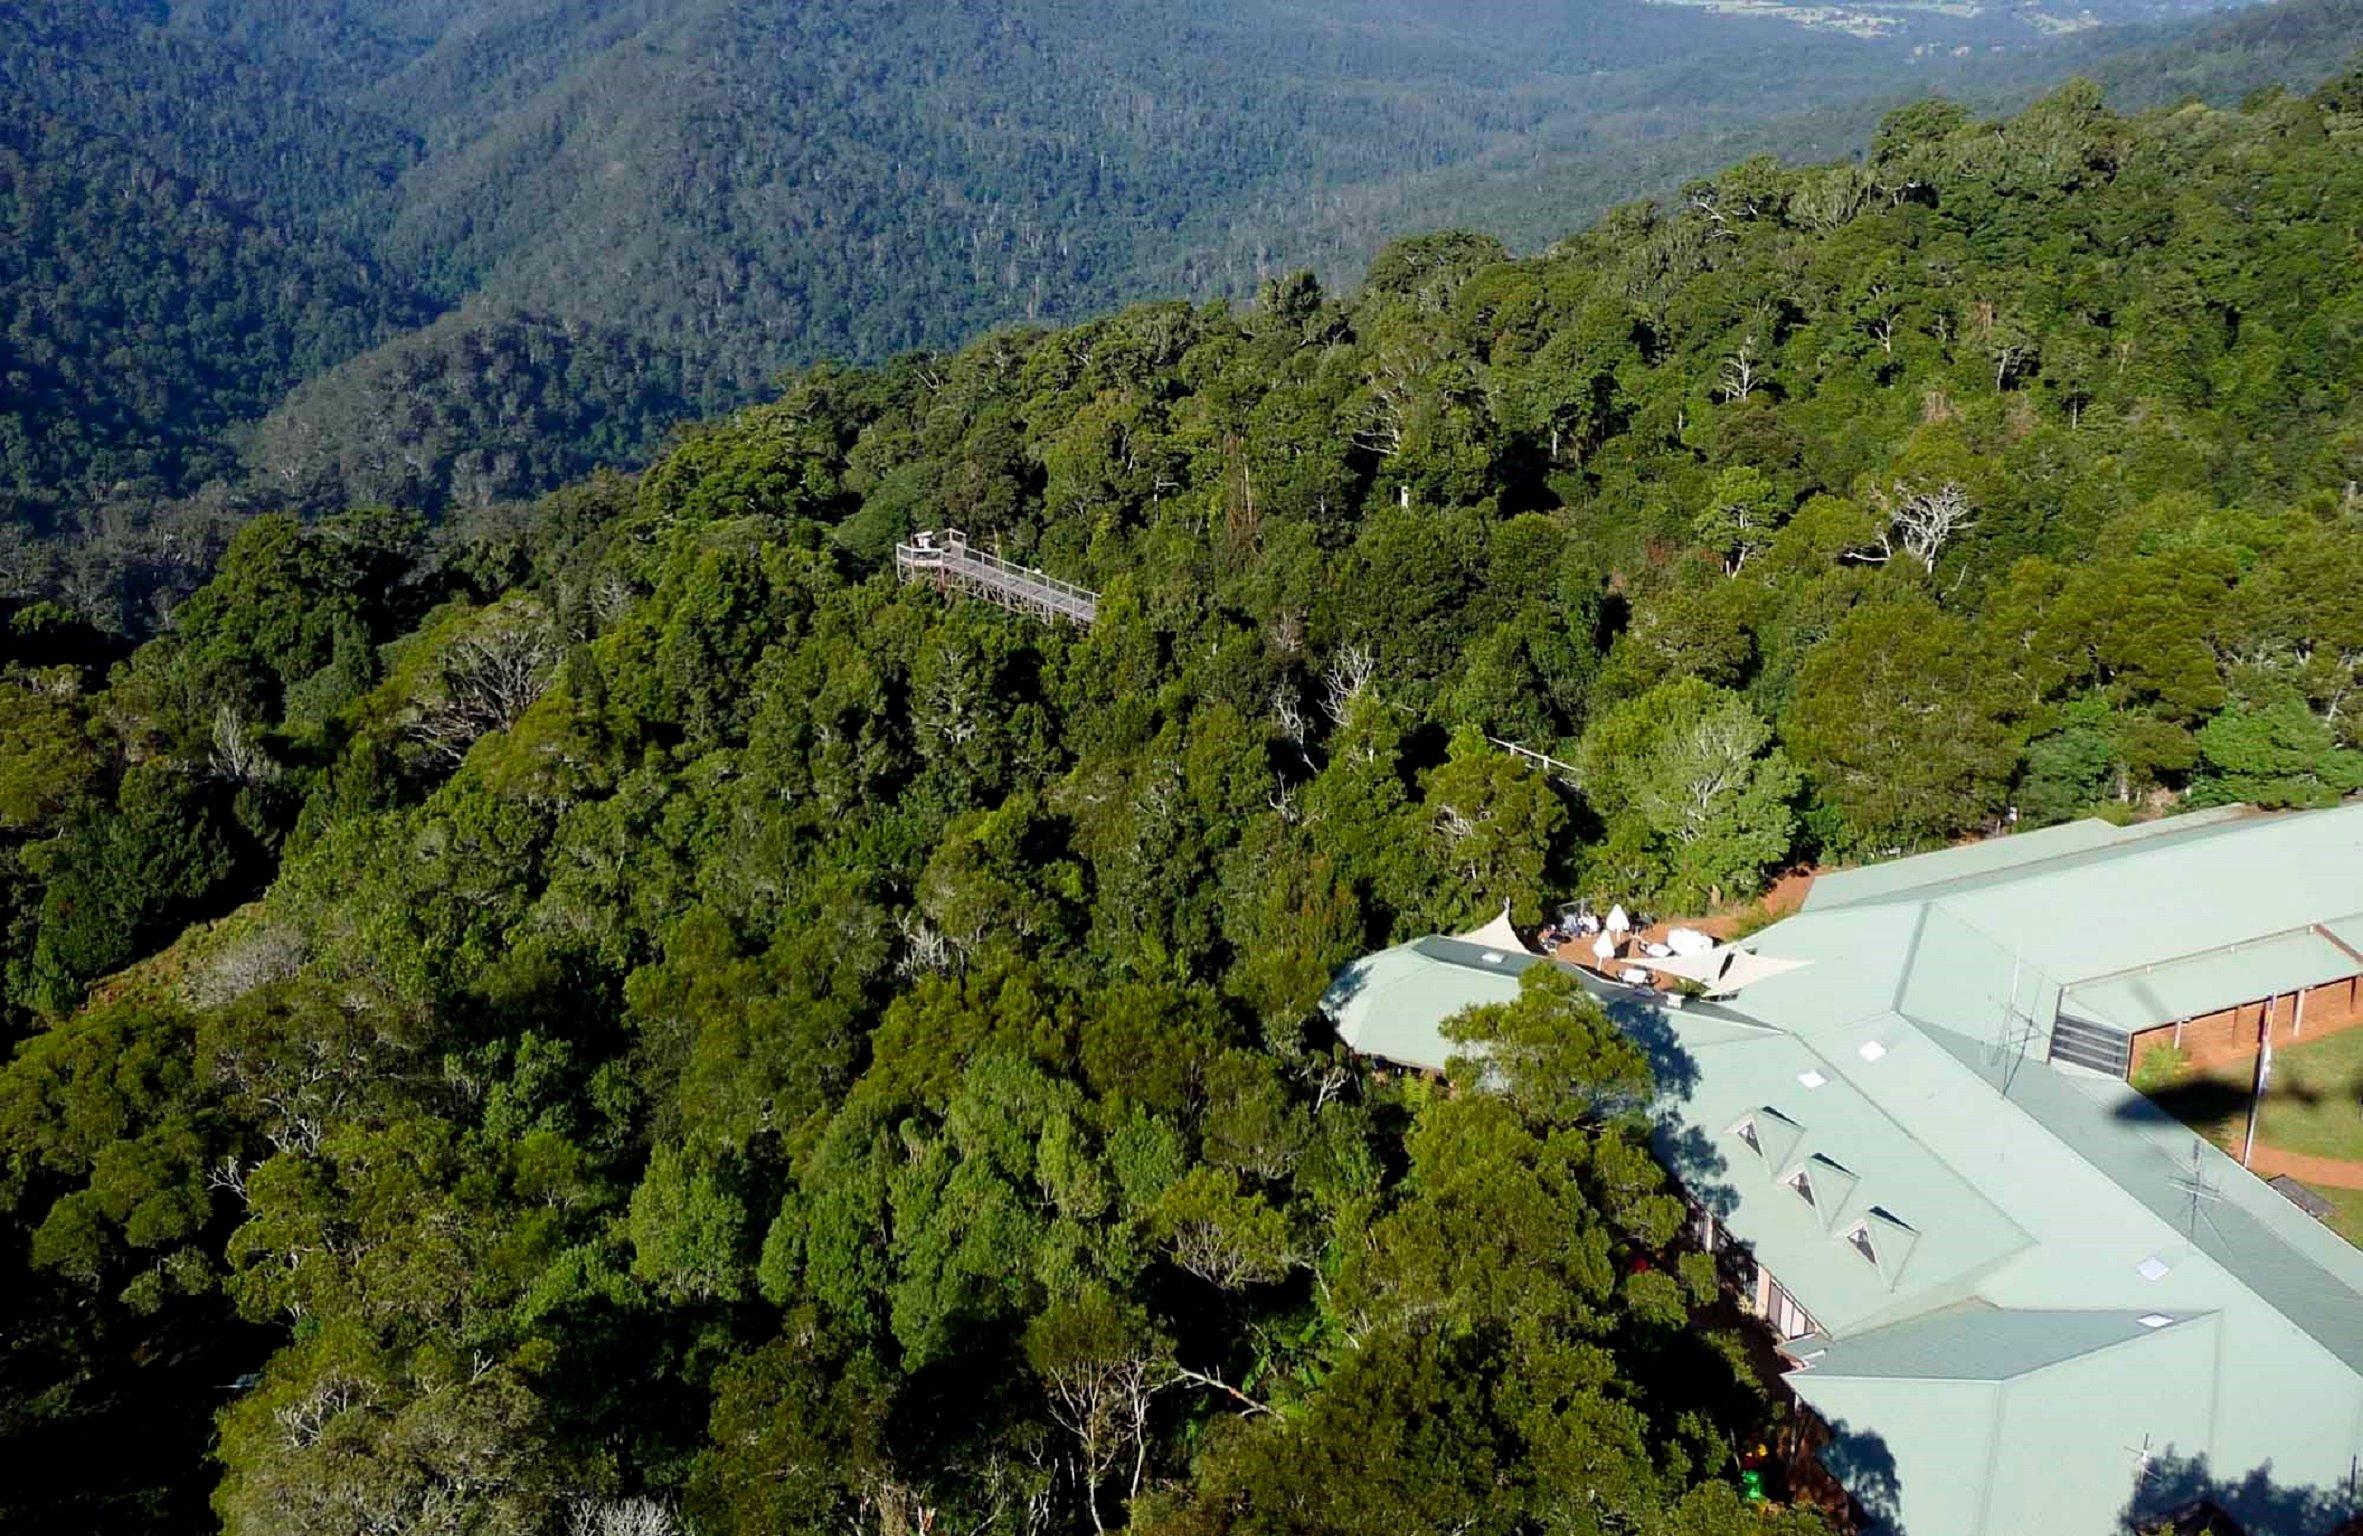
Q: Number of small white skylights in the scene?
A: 5